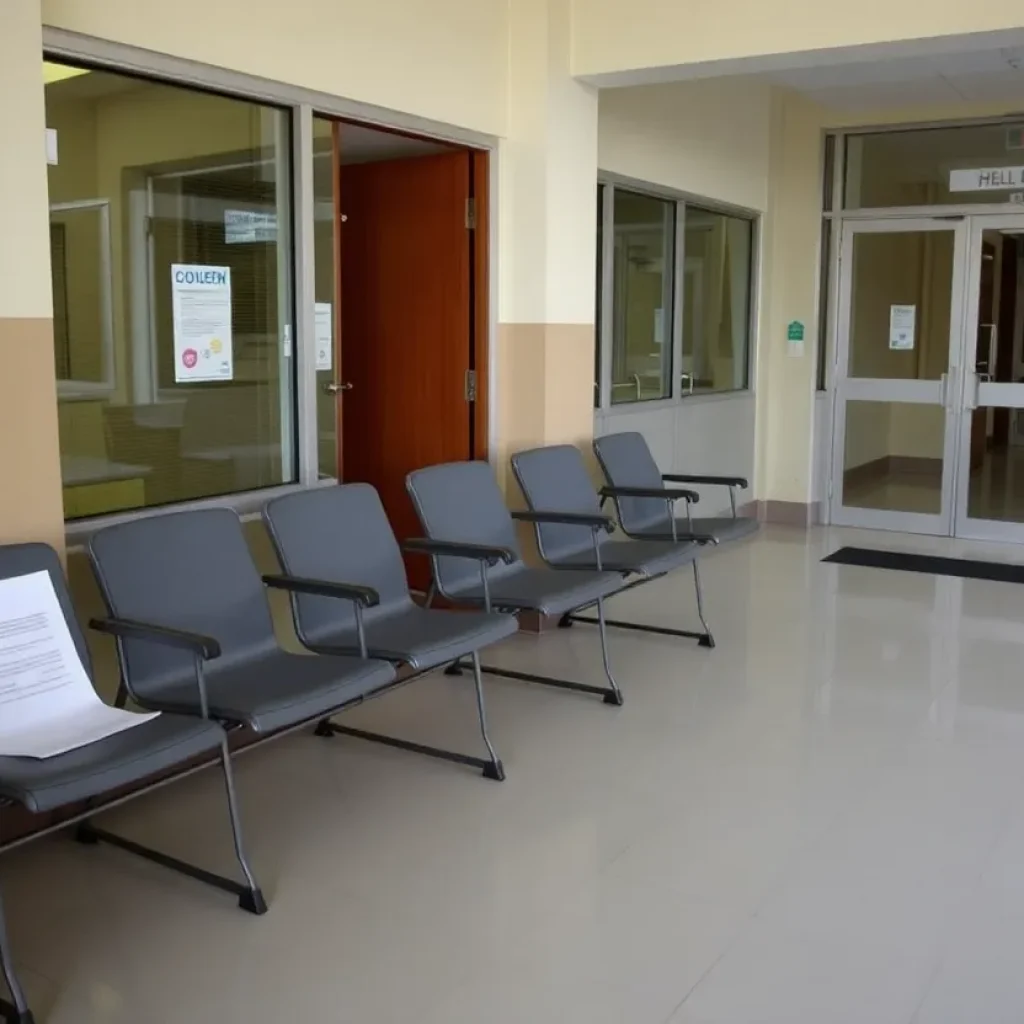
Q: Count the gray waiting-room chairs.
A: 6